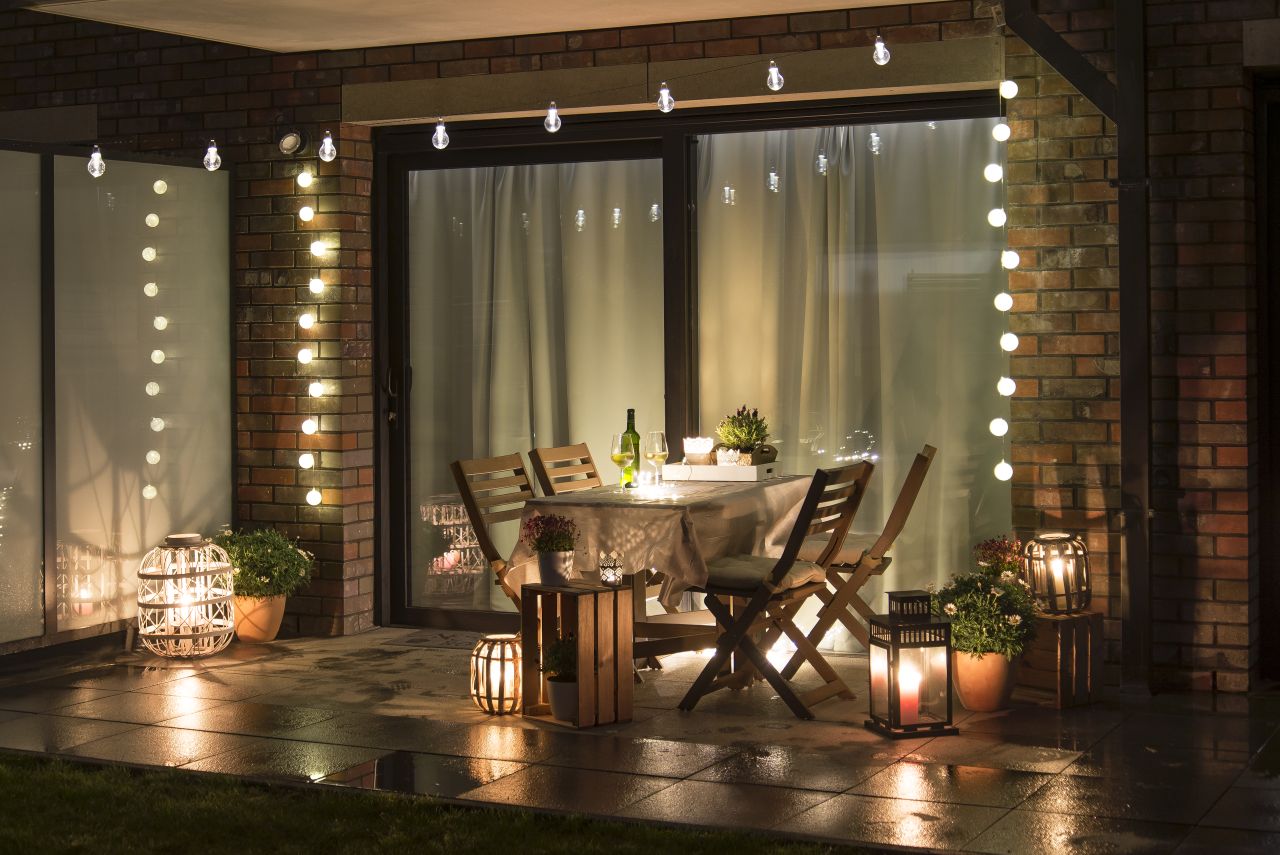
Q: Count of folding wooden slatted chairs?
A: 4